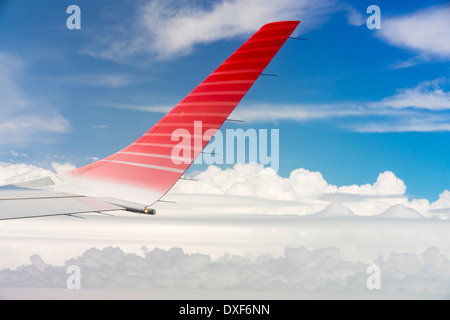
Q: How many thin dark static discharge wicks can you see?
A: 8